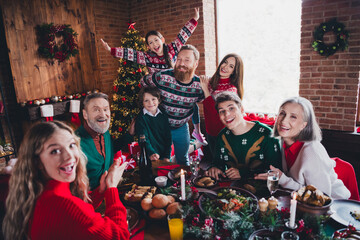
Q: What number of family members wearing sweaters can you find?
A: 8